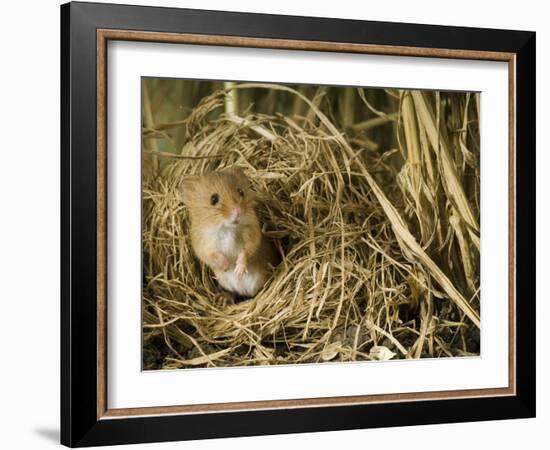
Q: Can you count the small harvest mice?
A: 1